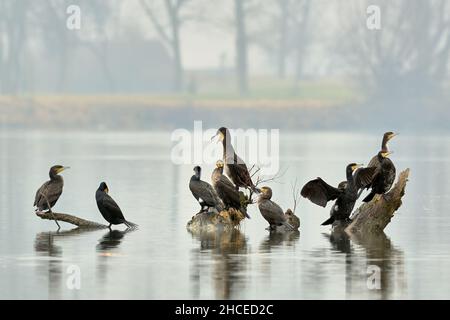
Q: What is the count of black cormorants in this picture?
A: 9